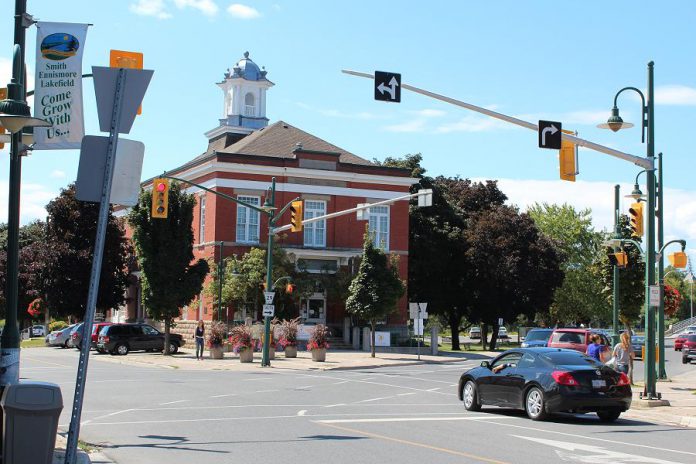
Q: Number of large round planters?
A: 5